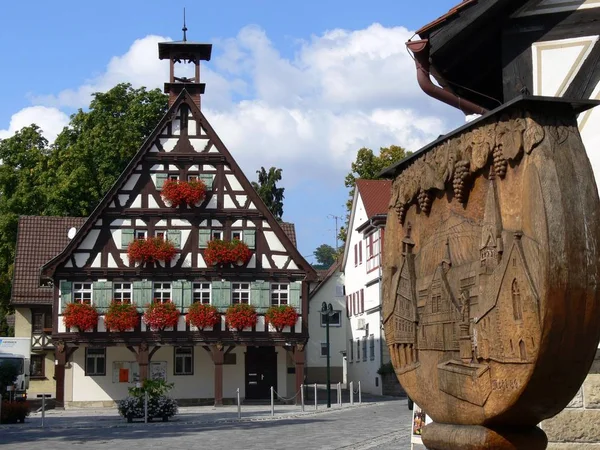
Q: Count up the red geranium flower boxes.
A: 9